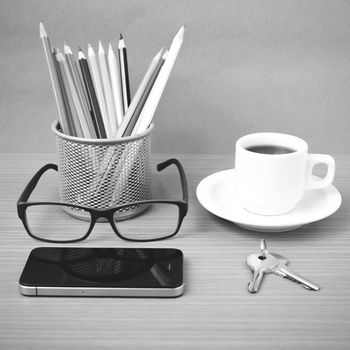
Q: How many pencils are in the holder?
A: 12